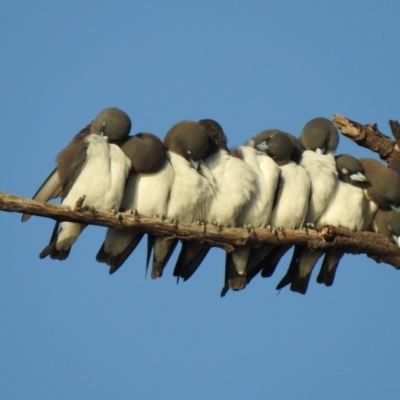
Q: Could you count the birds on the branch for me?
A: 10